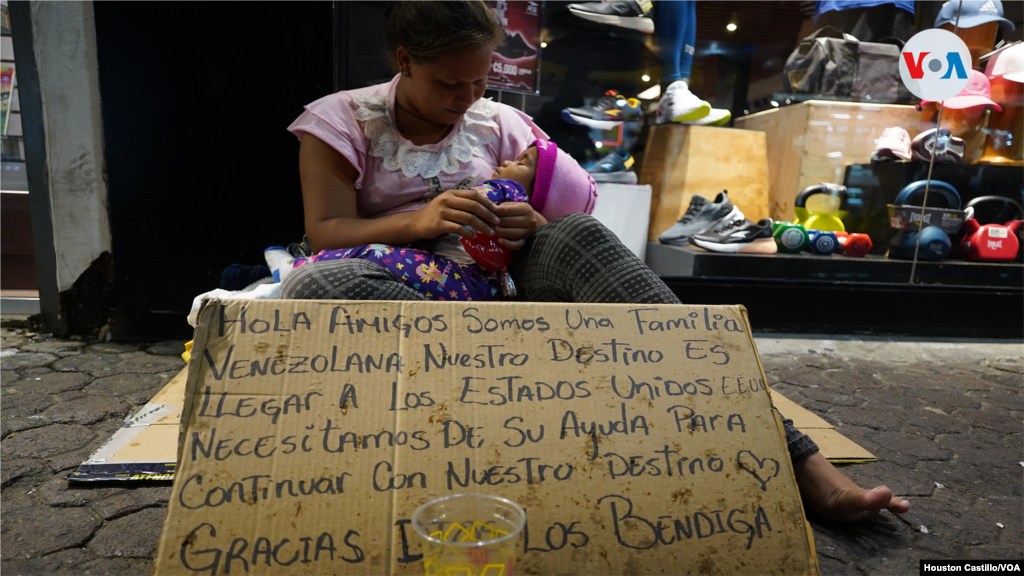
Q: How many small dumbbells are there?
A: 3